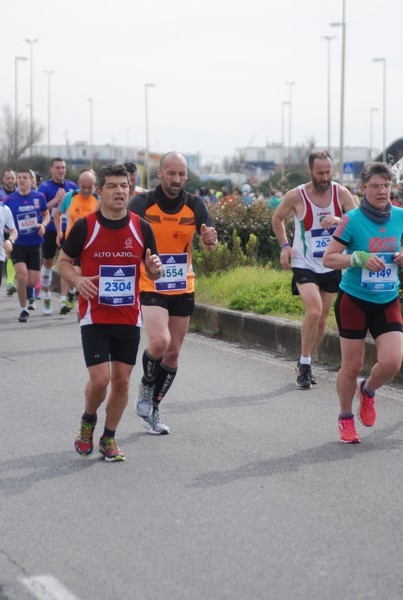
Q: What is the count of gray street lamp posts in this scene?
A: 11